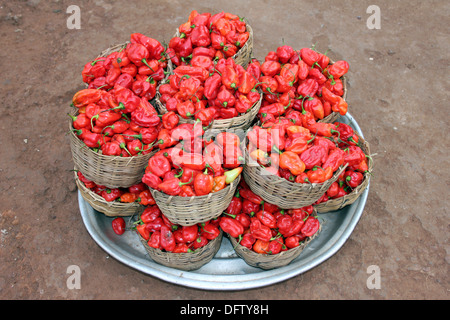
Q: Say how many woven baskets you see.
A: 11